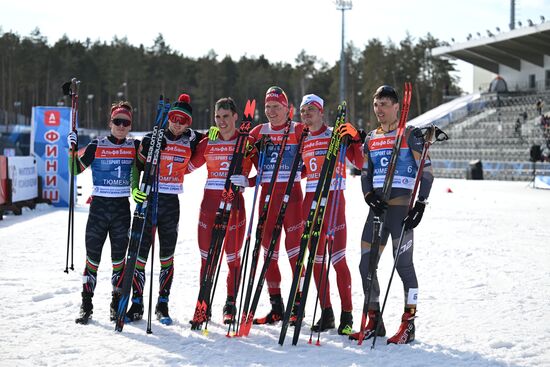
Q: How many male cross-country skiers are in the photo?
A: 6